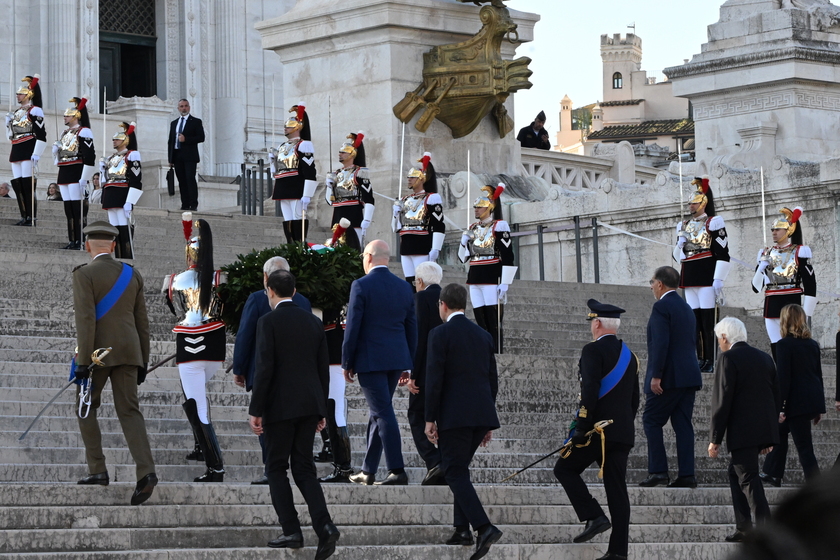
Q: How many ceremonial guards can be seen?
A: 11